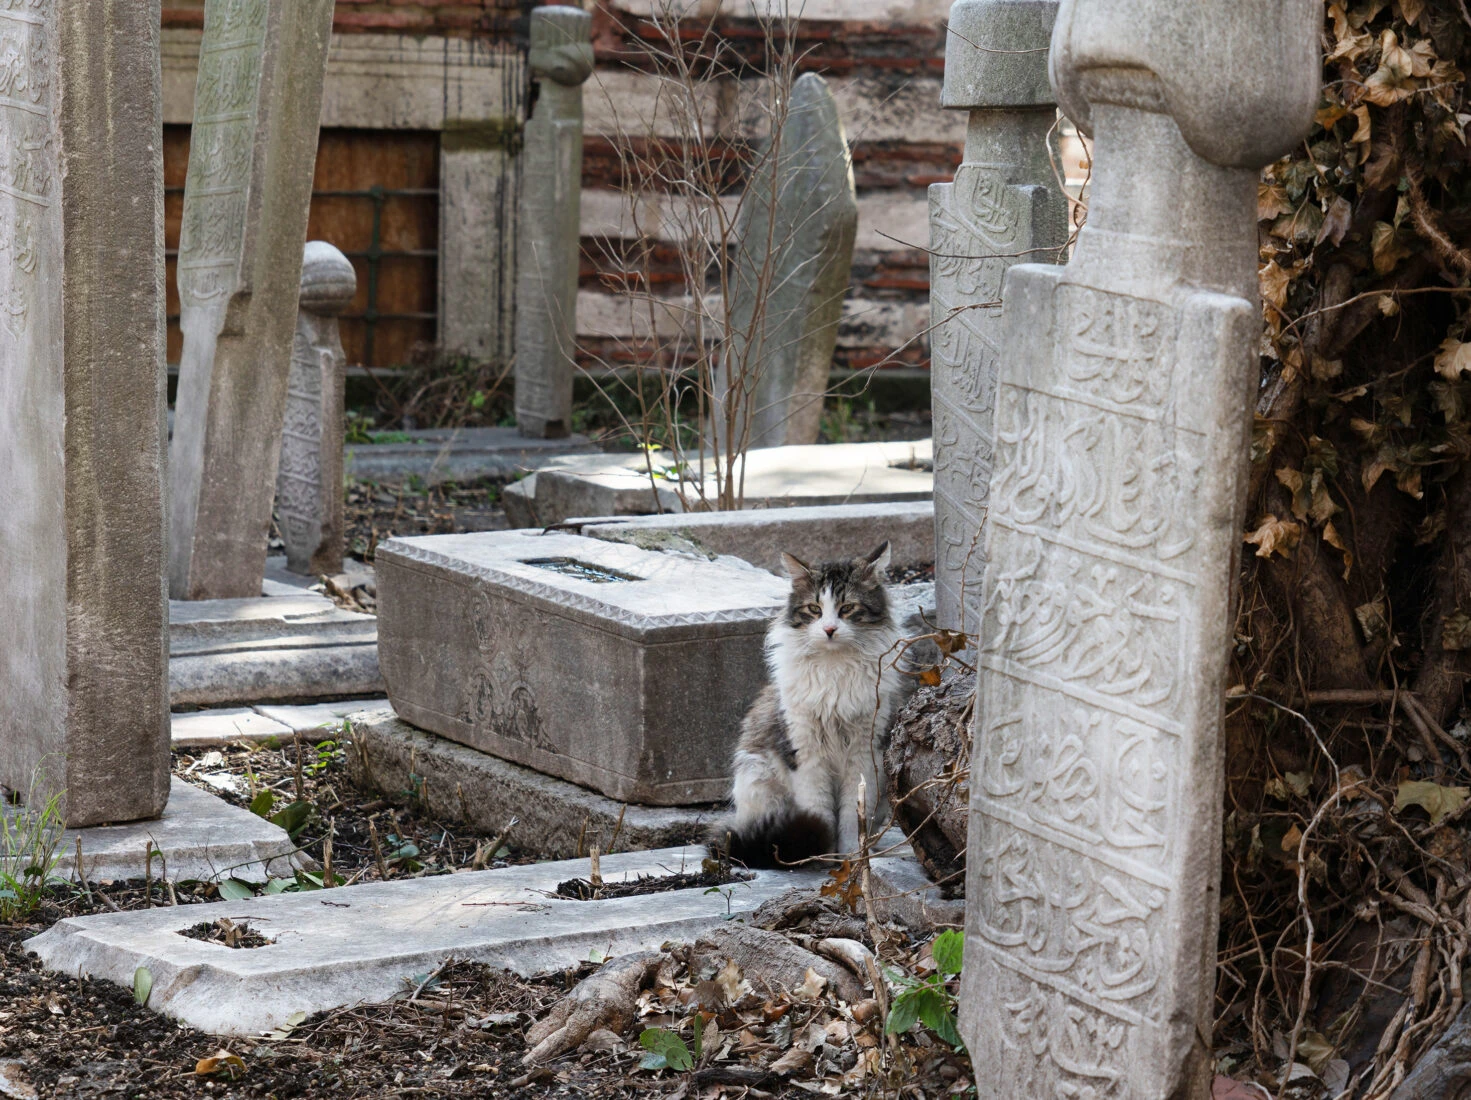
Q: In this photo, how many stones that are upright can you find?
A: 7